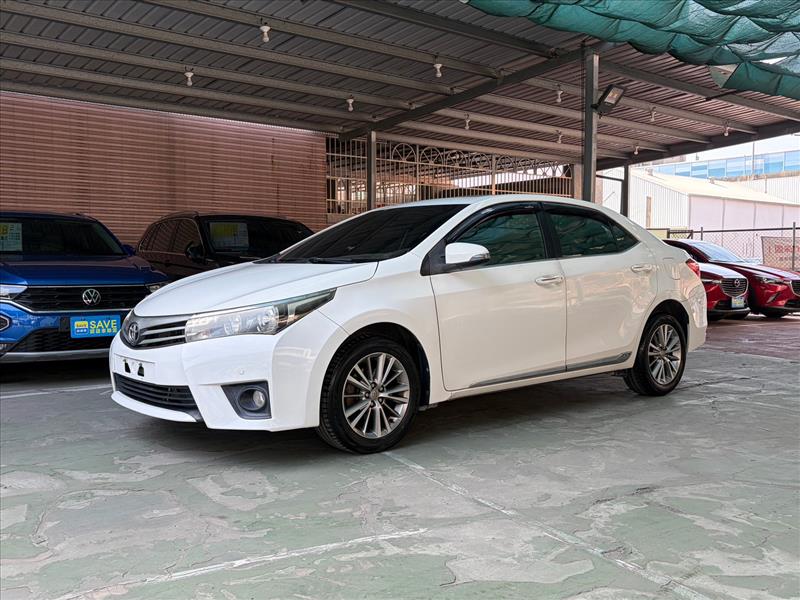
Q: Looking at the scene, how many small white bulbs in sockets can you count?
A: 10